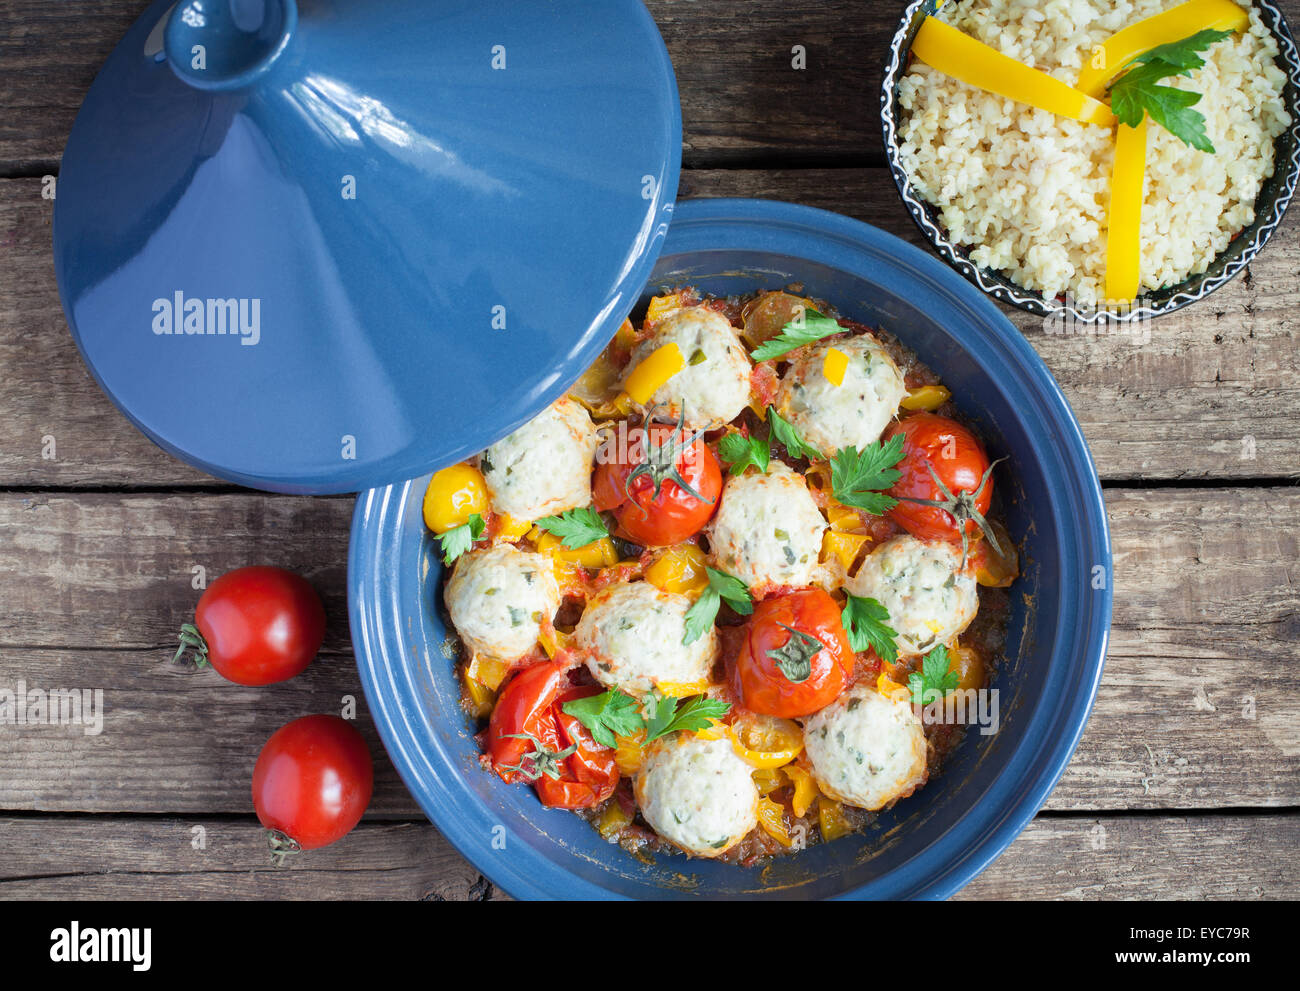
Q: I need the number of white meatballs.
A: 9